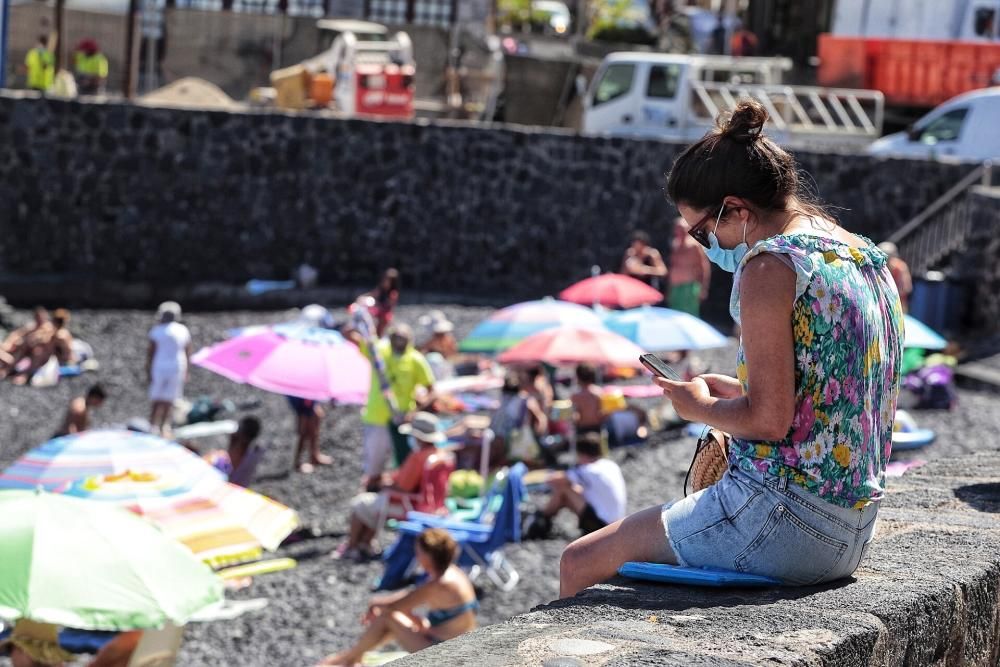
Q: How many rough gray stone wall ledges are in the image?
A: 1